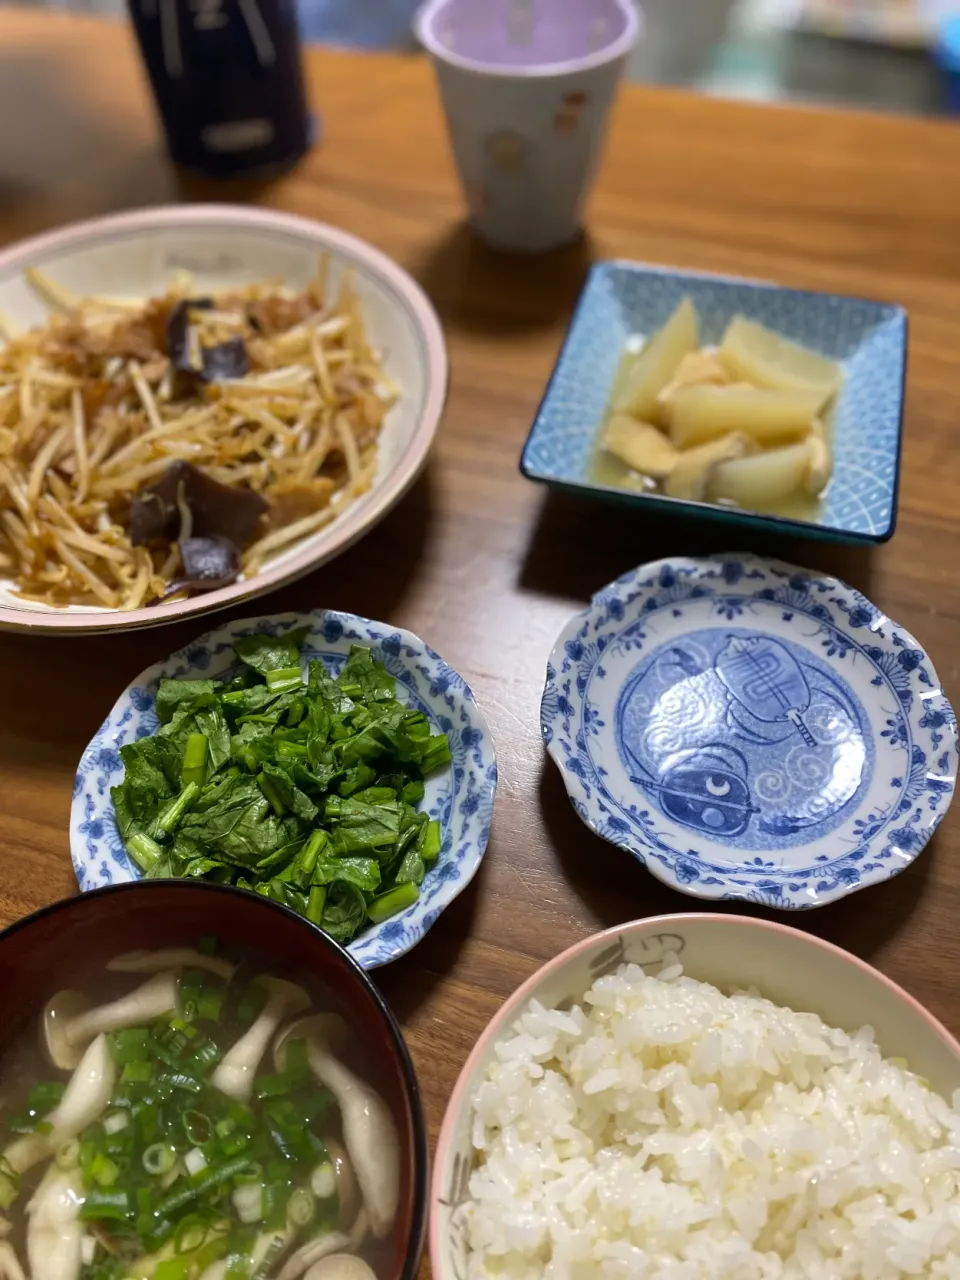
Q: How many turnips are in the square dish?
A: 4